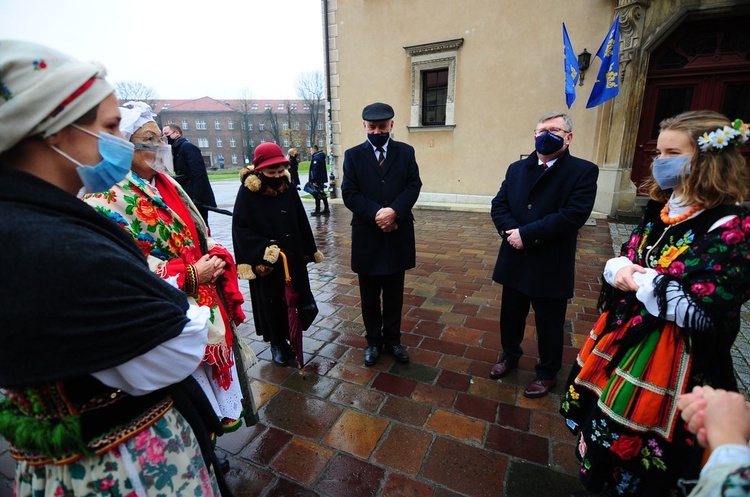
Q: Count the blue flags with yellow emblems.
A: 2